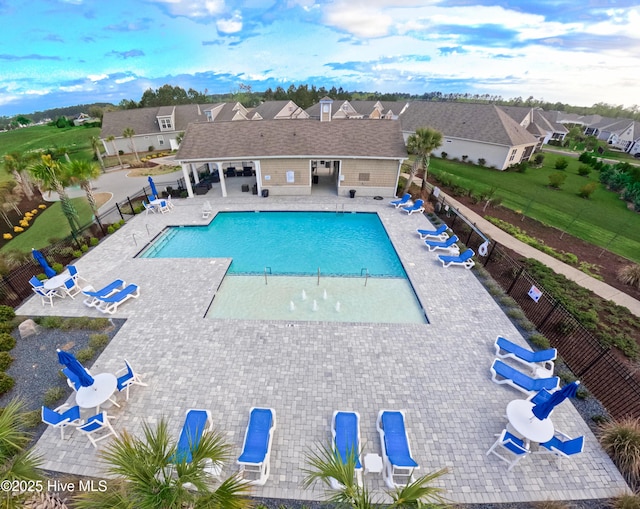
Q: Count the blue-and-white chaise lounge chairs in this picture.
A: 13